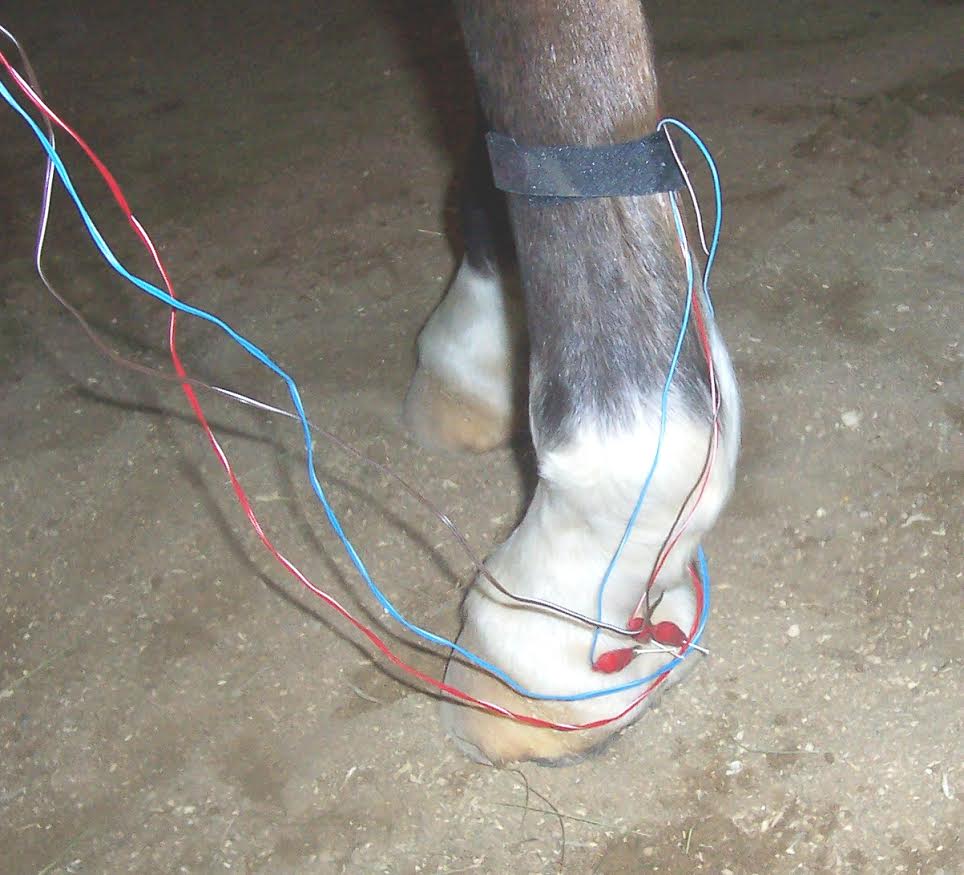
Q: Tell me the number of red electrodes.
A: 3